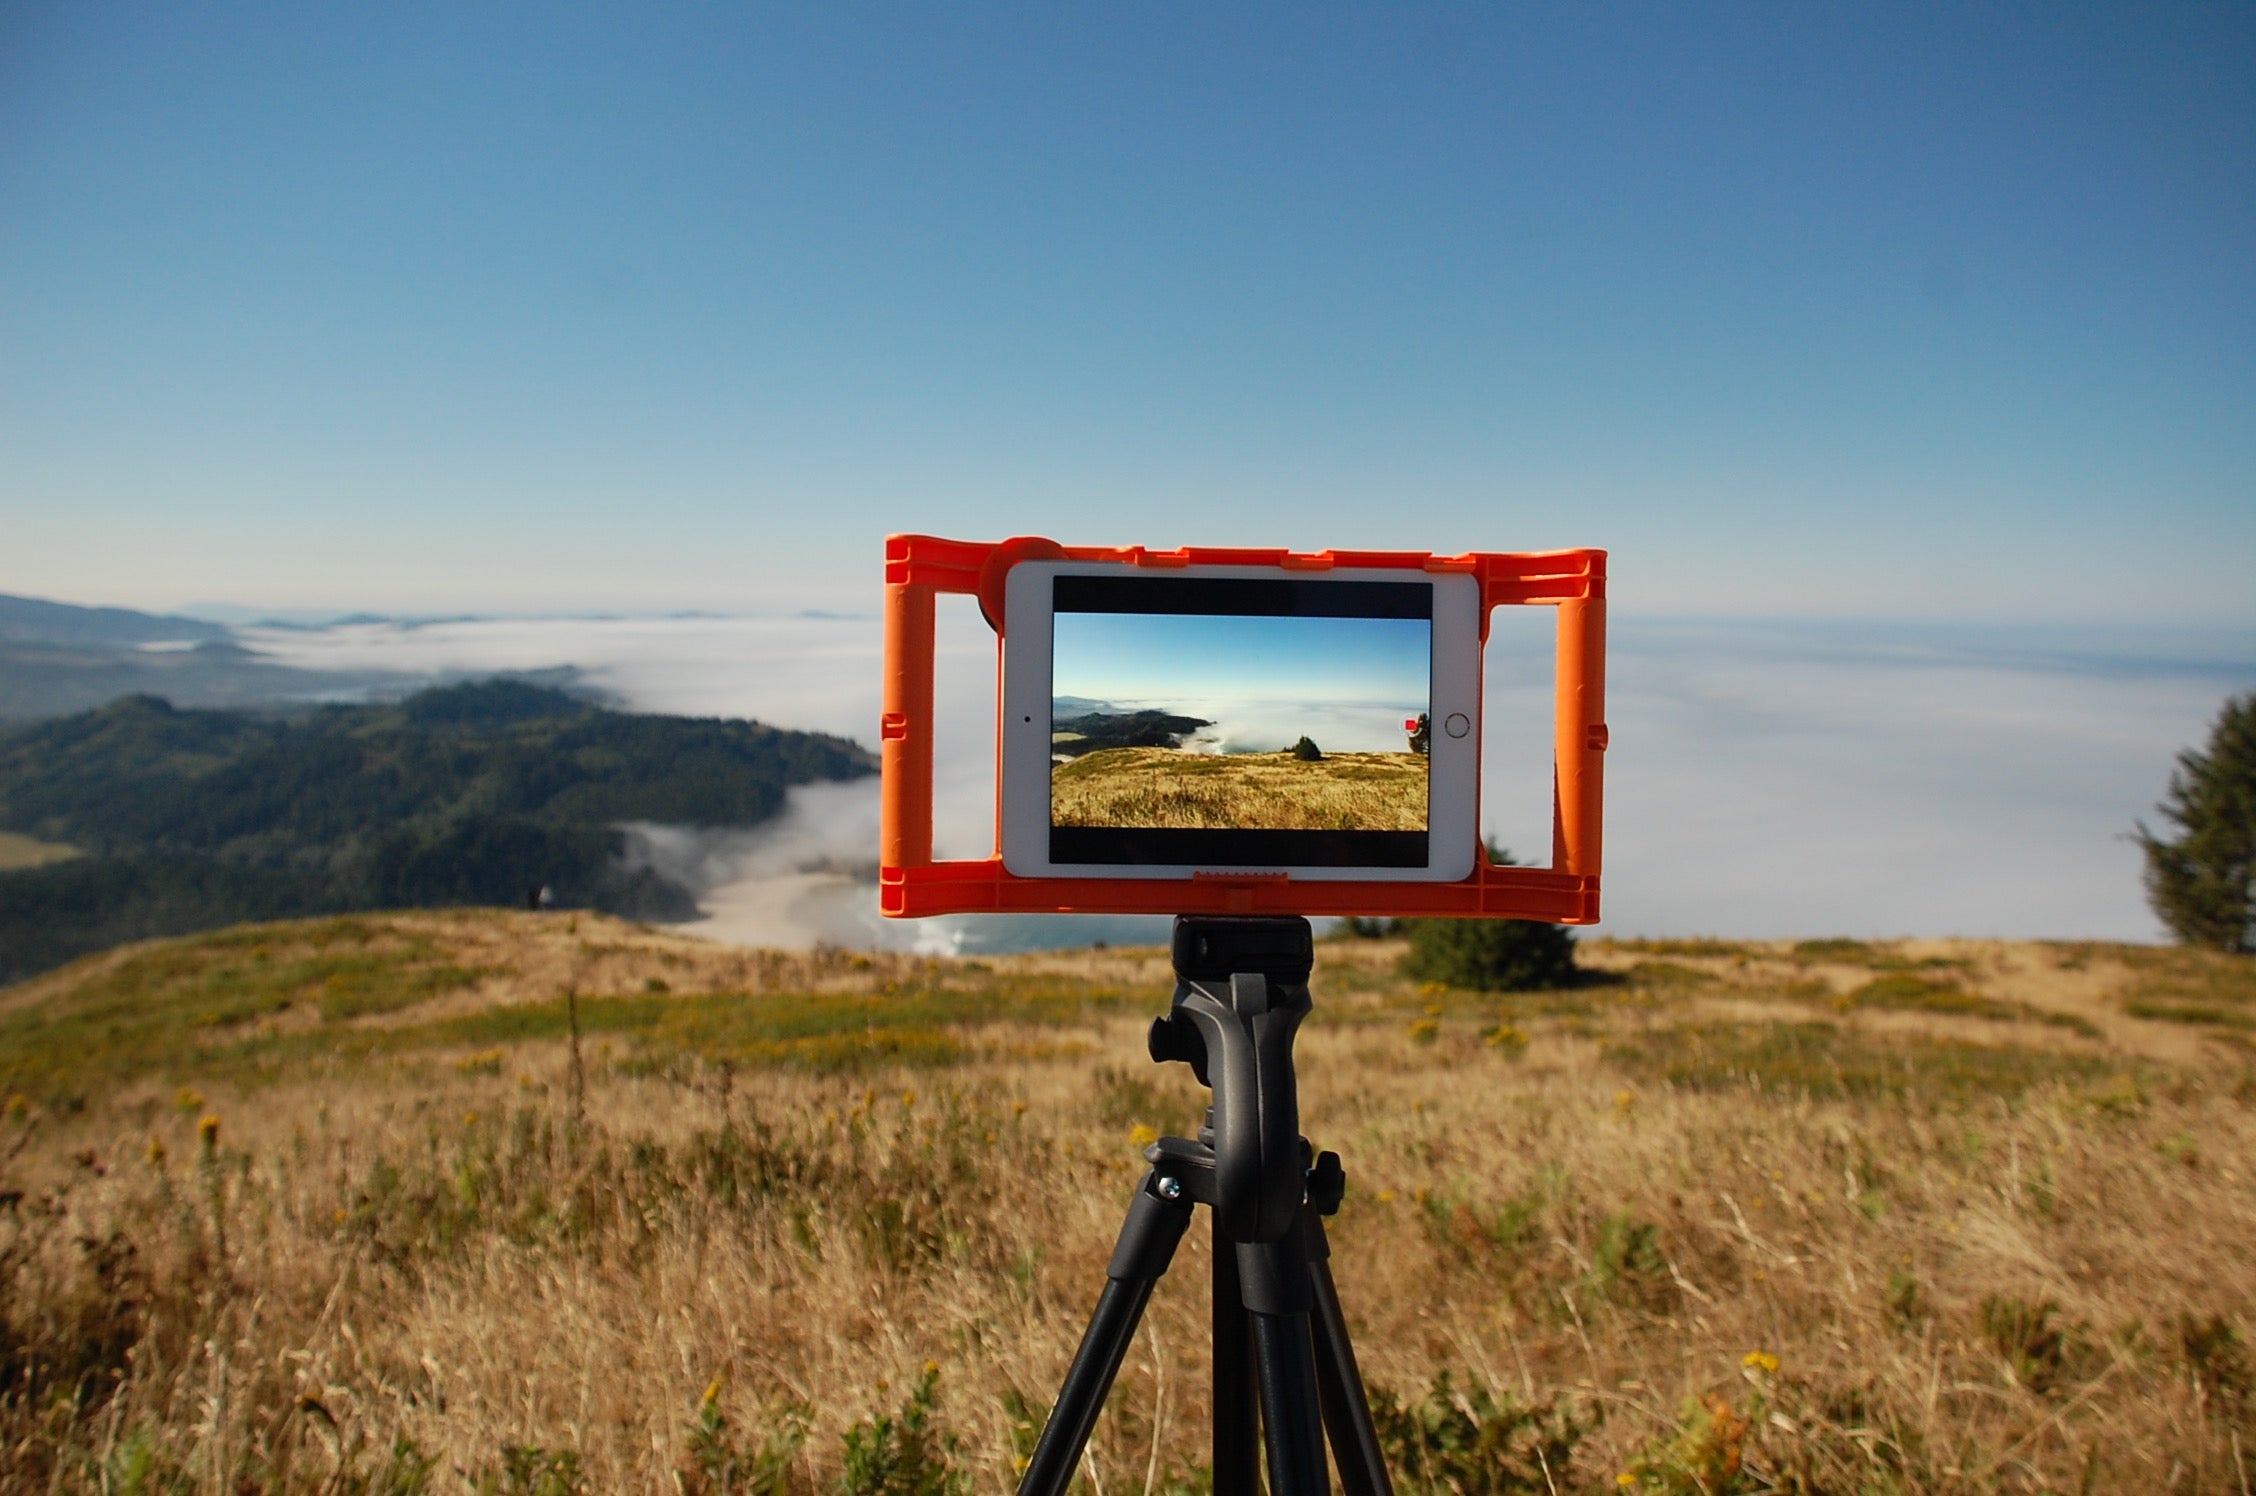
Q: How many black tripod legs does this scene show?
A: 3